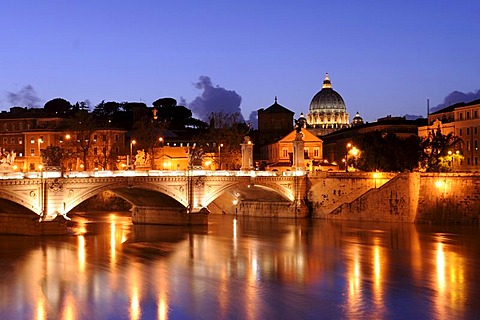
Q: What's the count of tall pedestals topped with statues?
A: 2